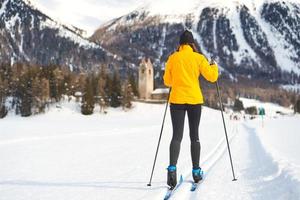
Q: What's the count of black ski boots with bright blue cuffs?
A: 2